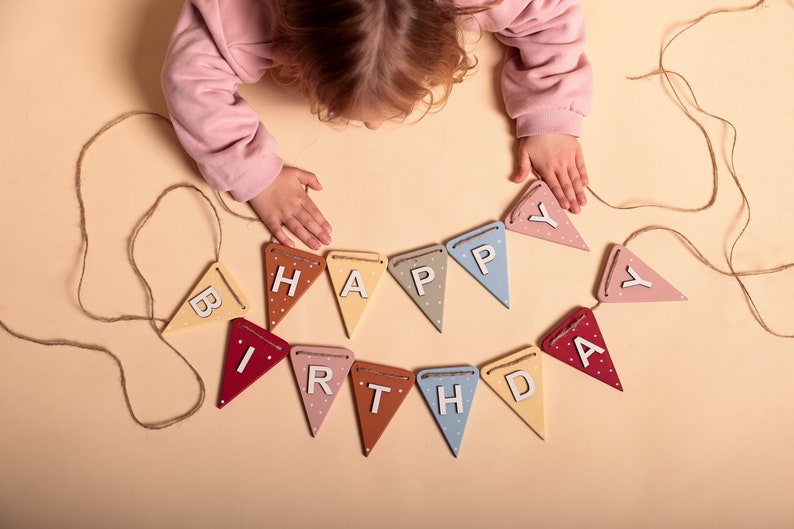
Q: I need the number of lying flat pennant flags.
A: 13